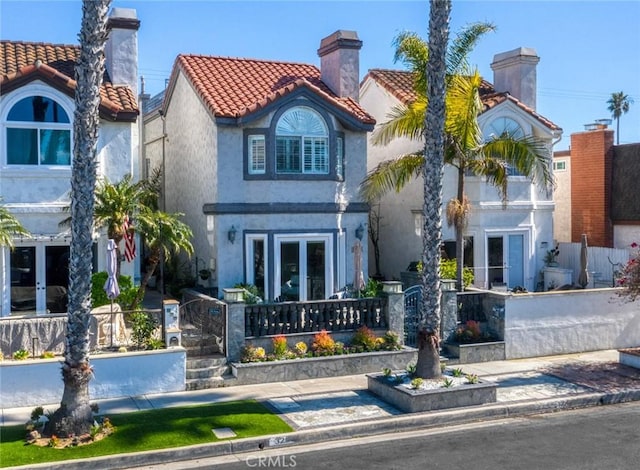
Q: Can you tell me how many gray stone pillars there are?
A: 3